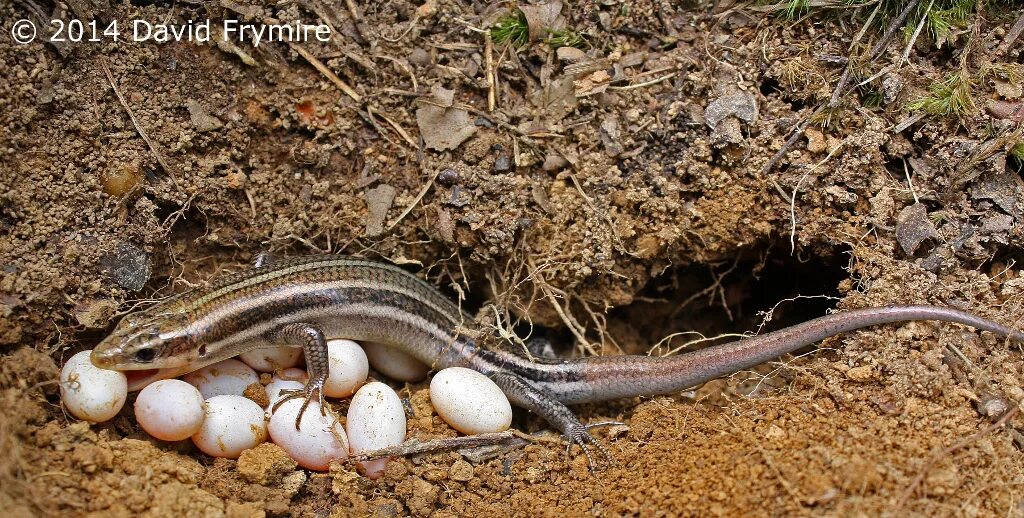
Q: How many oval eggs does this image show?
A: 11